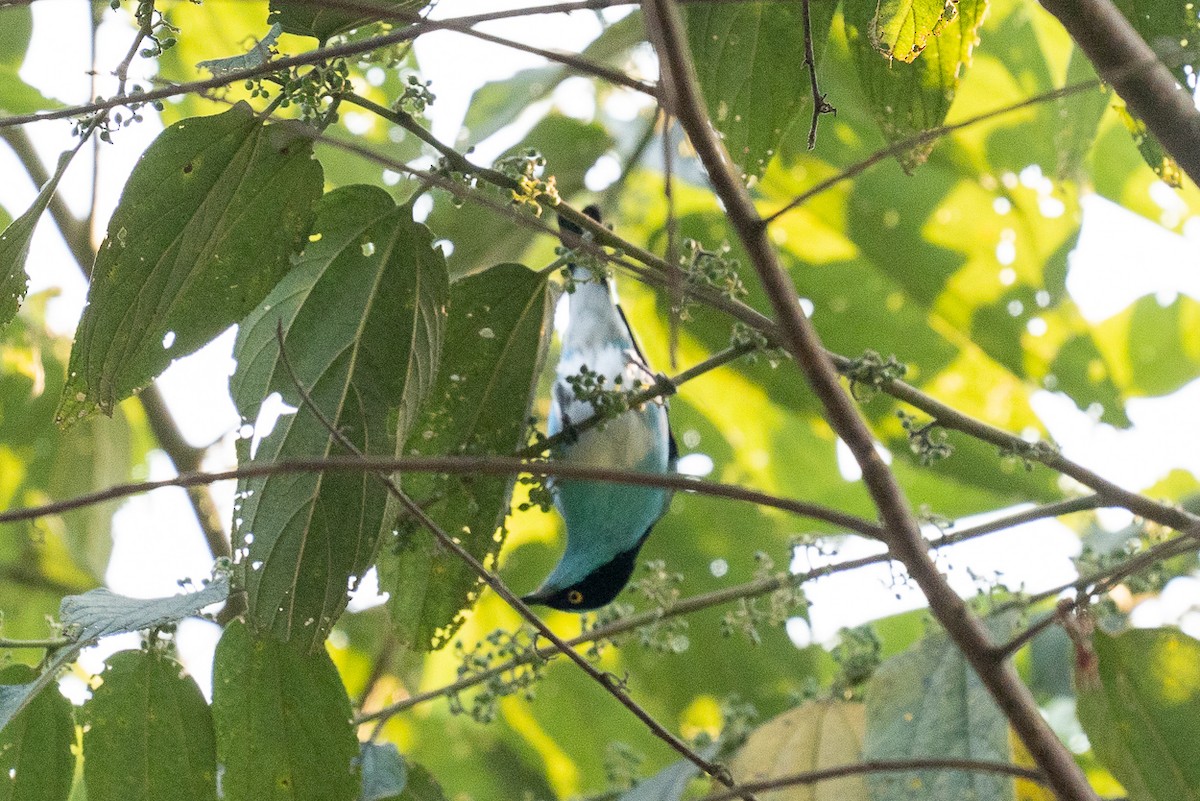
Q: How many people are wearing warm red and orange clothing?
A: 0